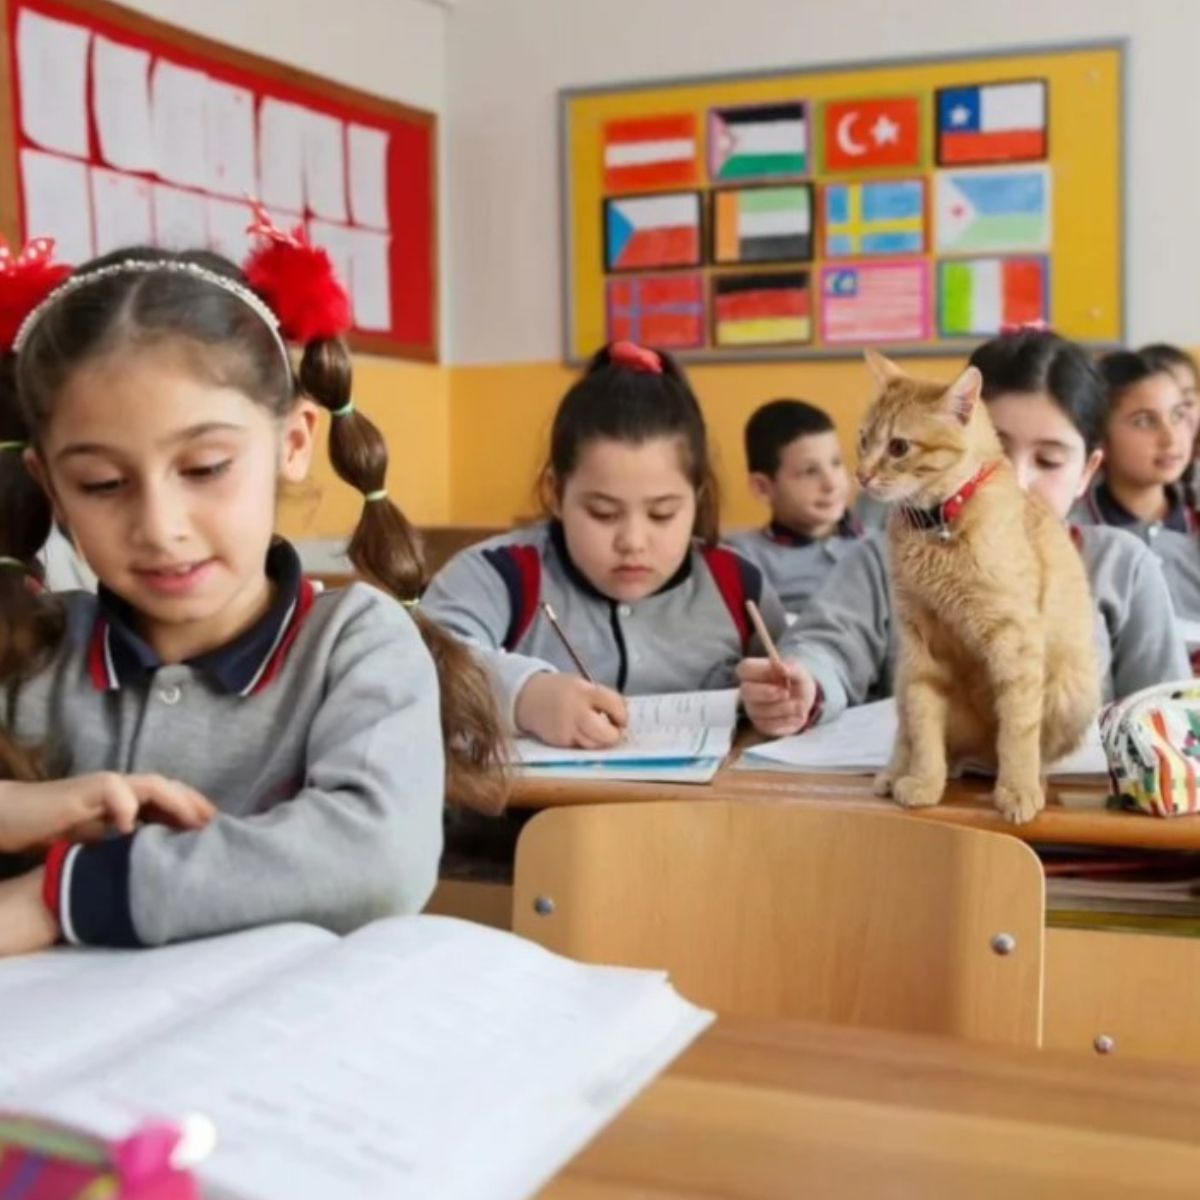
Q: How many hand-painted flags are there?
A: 12